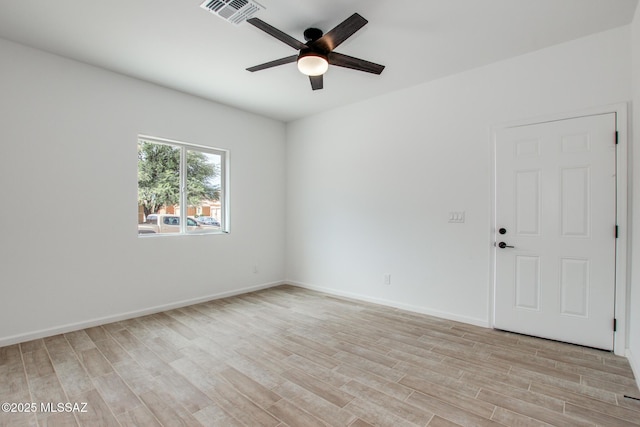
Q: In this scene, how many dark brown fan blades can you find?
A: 5